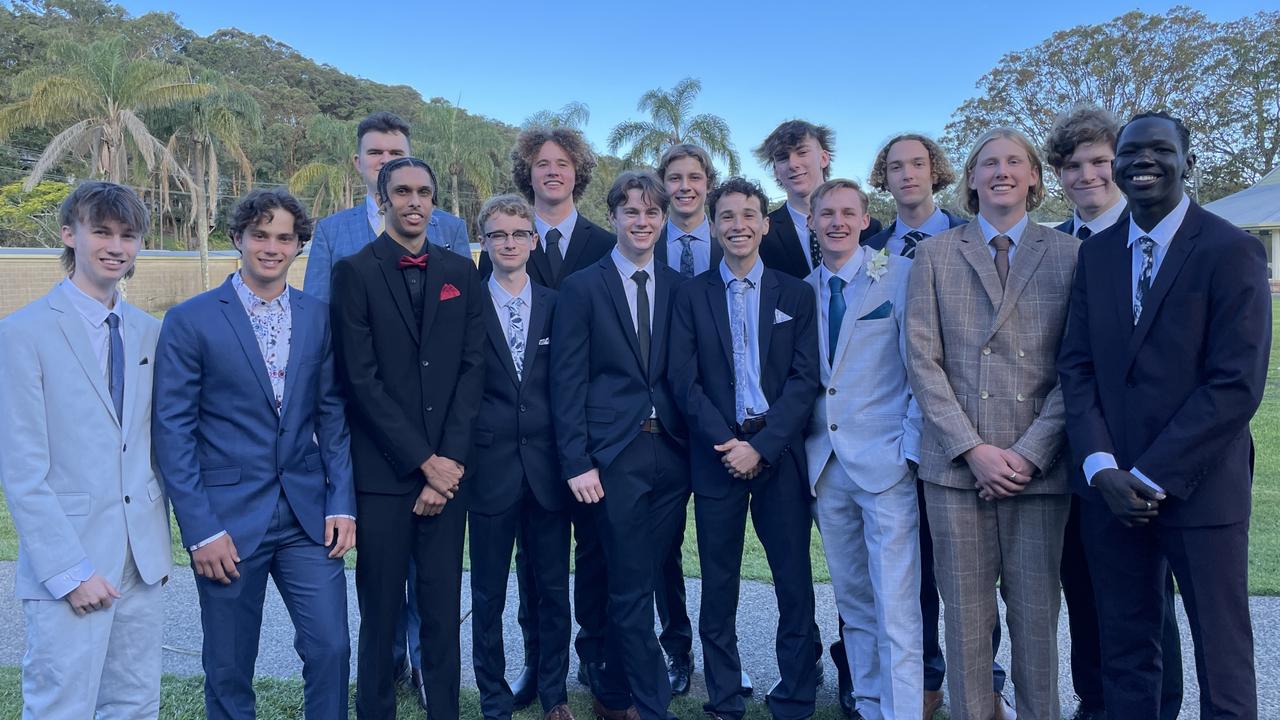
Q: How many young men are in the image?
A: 15